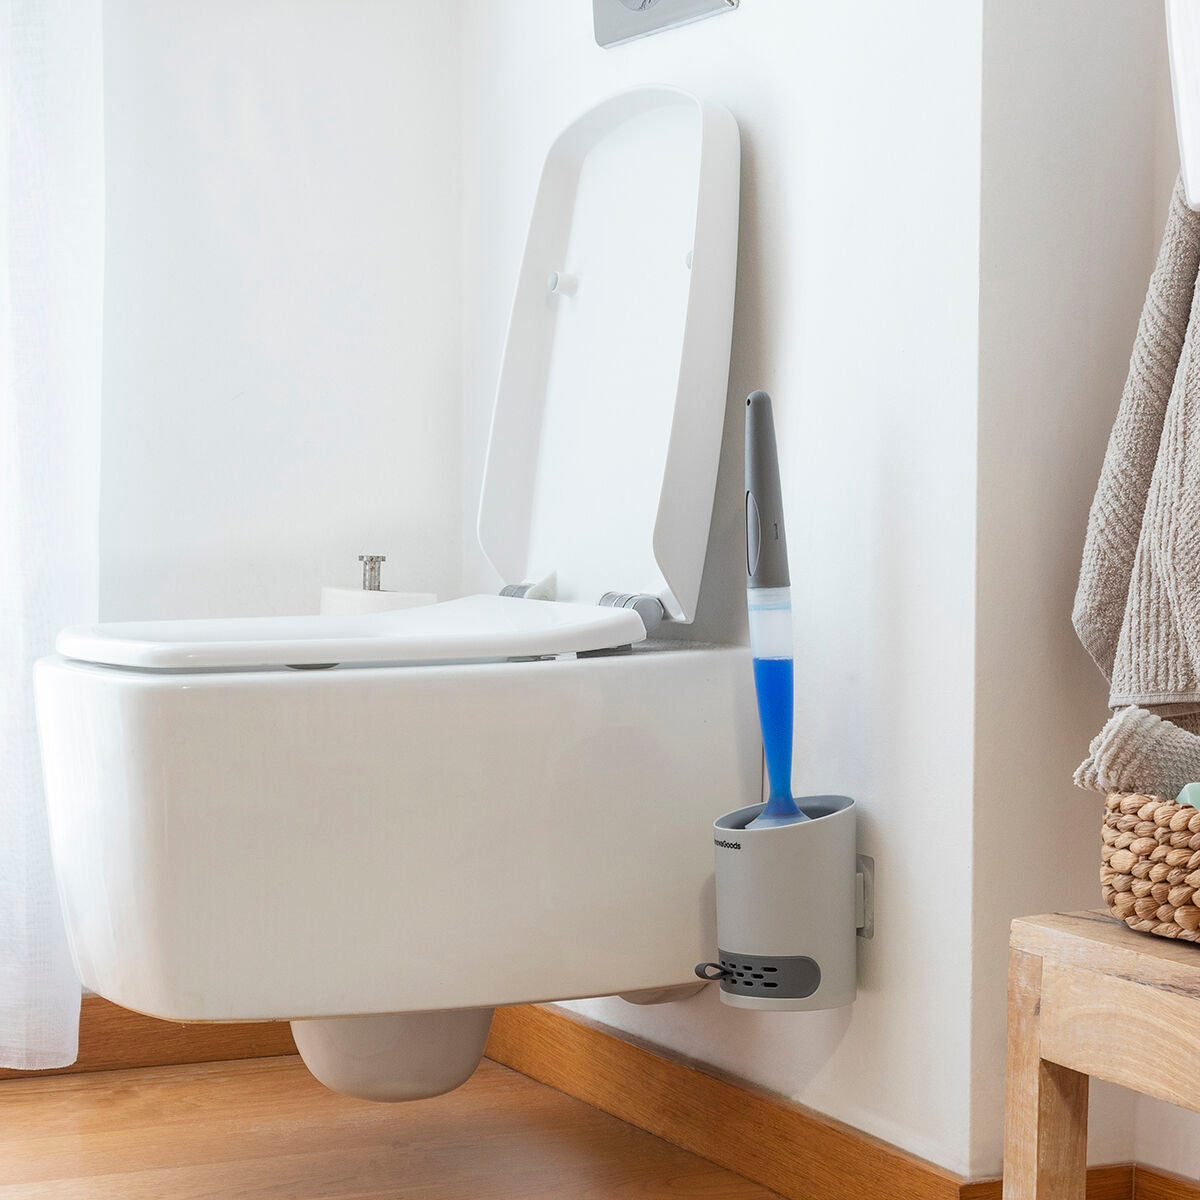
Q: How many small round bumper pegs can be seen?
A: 2